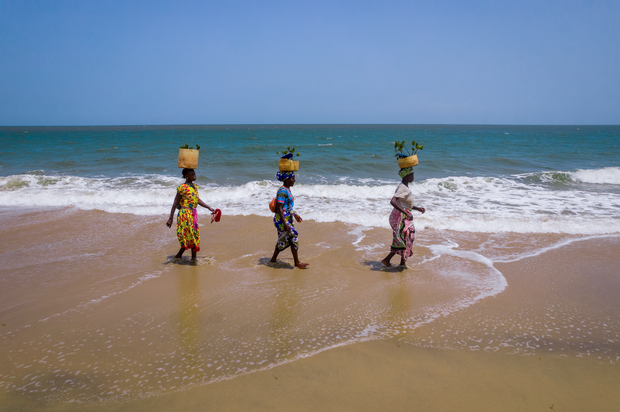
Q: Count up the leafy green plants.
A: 3